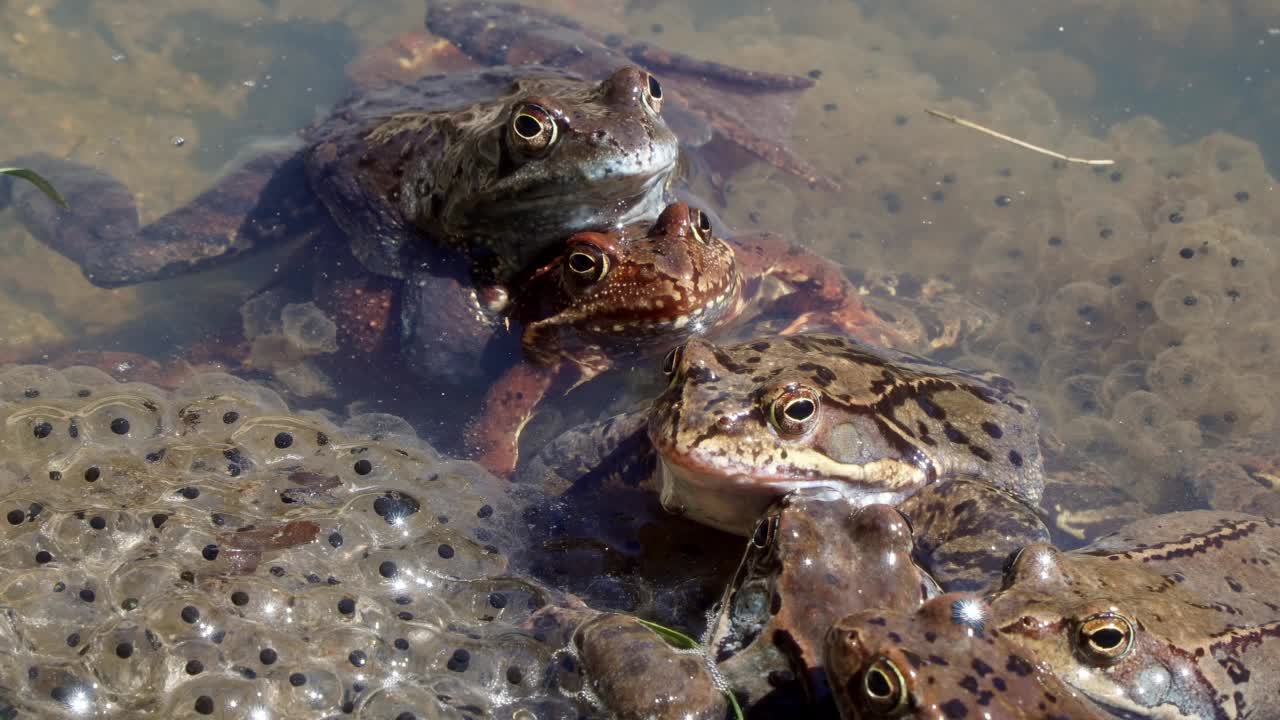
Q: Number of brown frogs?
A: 6